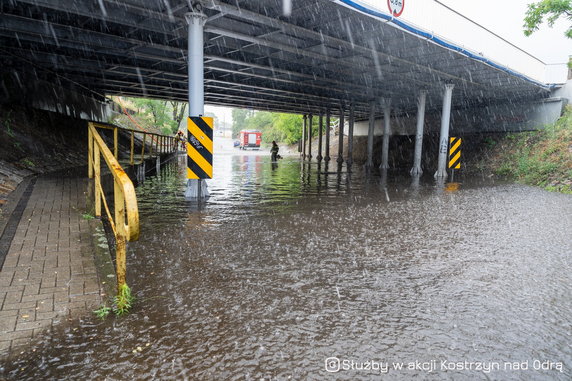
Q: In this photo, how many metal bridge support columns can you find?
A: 11